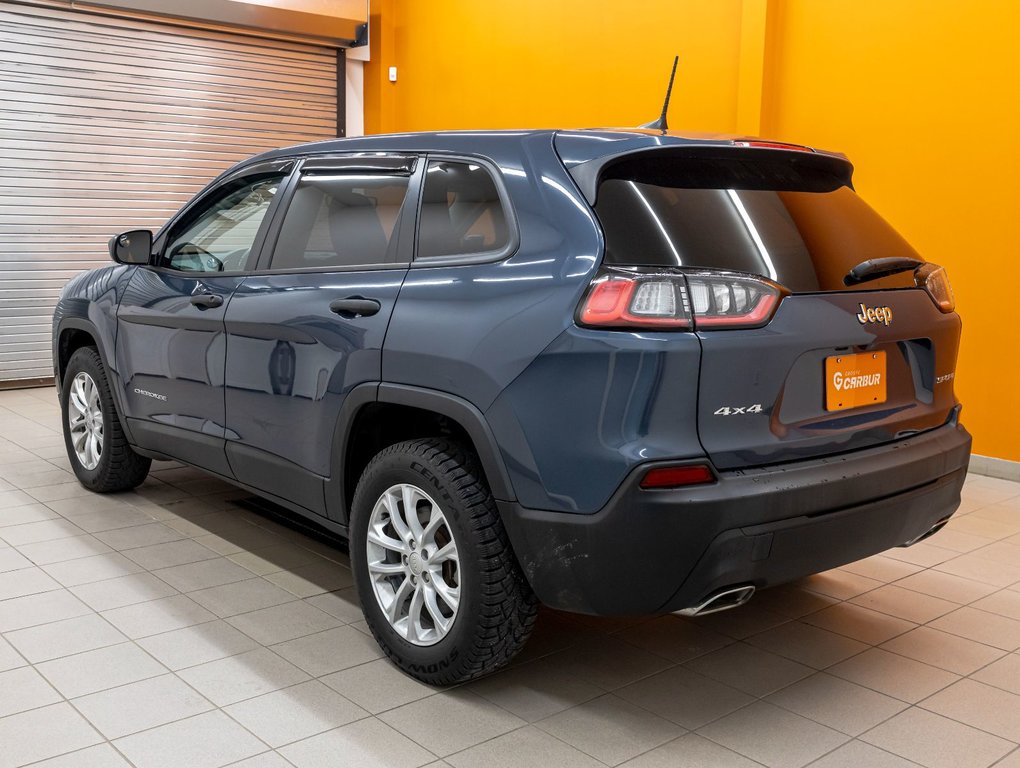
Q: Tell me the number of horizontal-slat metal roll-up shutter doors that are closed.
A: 1